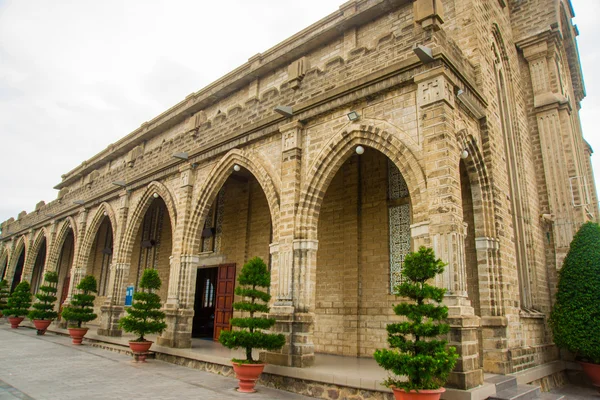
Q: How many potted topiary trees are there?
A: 8